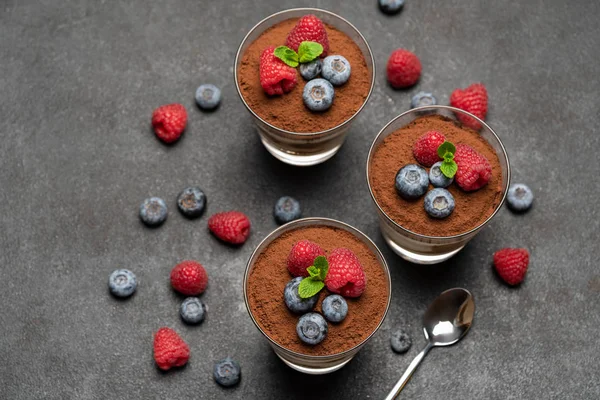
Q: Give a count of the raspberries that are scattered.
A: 7